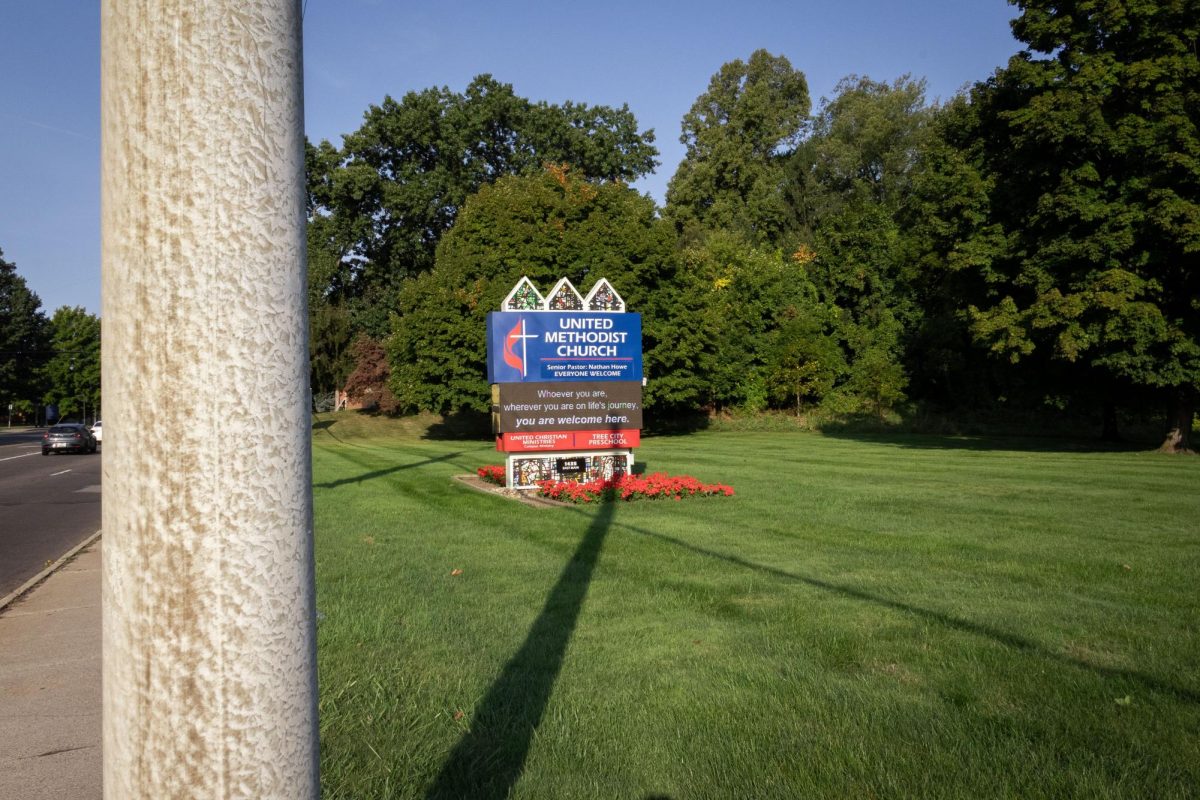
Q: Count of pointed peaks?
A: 3